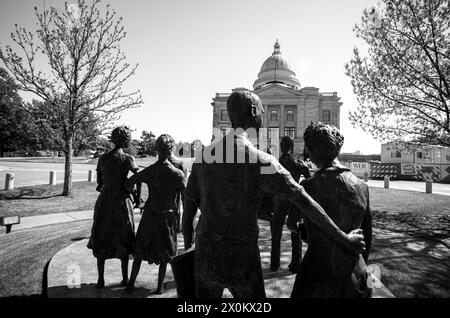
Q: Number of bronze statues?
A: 5